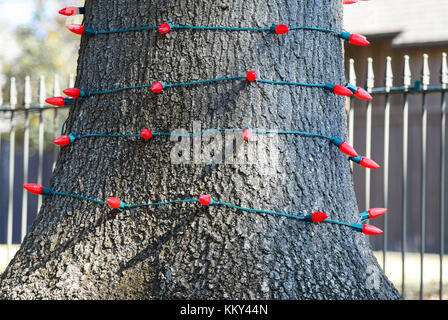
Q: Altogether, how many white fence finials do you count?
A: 11